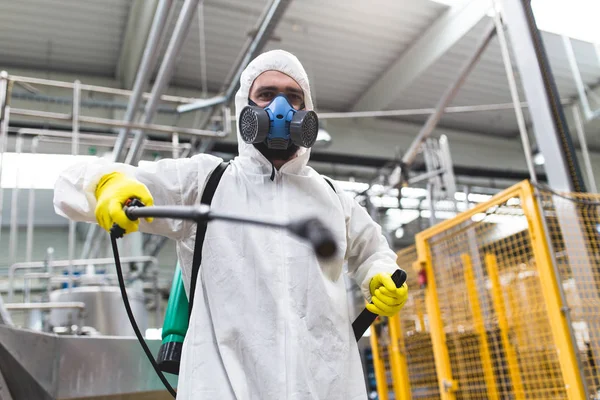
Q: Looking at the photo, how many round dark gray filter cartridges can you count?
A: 2